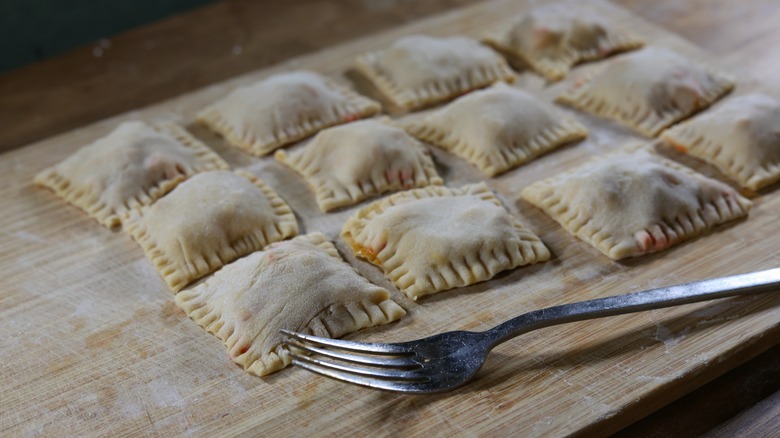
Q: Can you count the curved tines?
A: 4